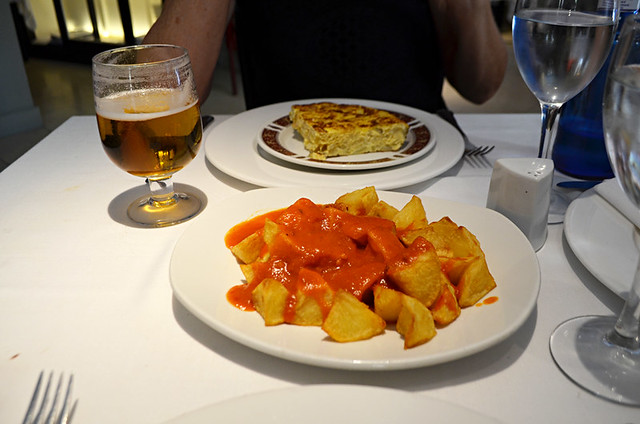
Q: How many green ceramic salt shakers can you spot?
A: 0